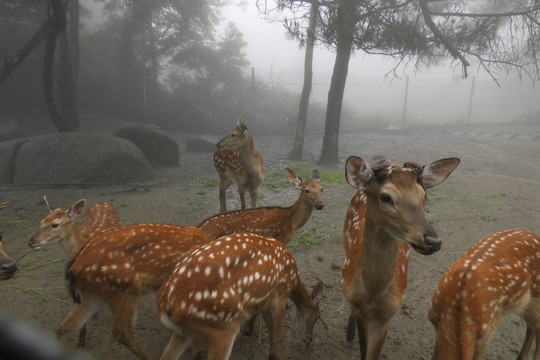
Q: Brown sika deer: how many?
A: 8